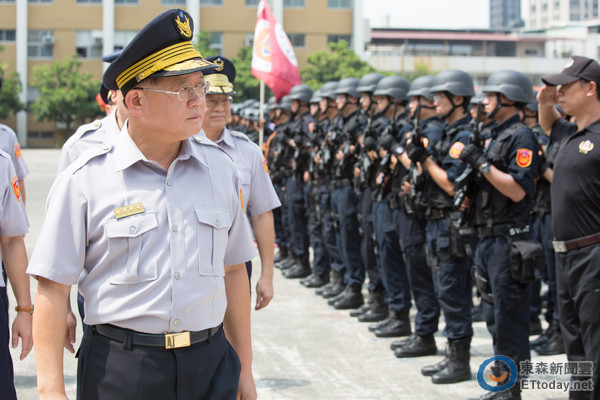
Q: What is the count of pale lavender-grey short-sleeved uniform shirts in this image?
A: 5